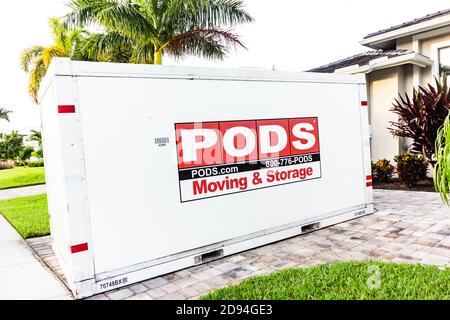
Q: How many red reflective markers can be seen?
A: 5